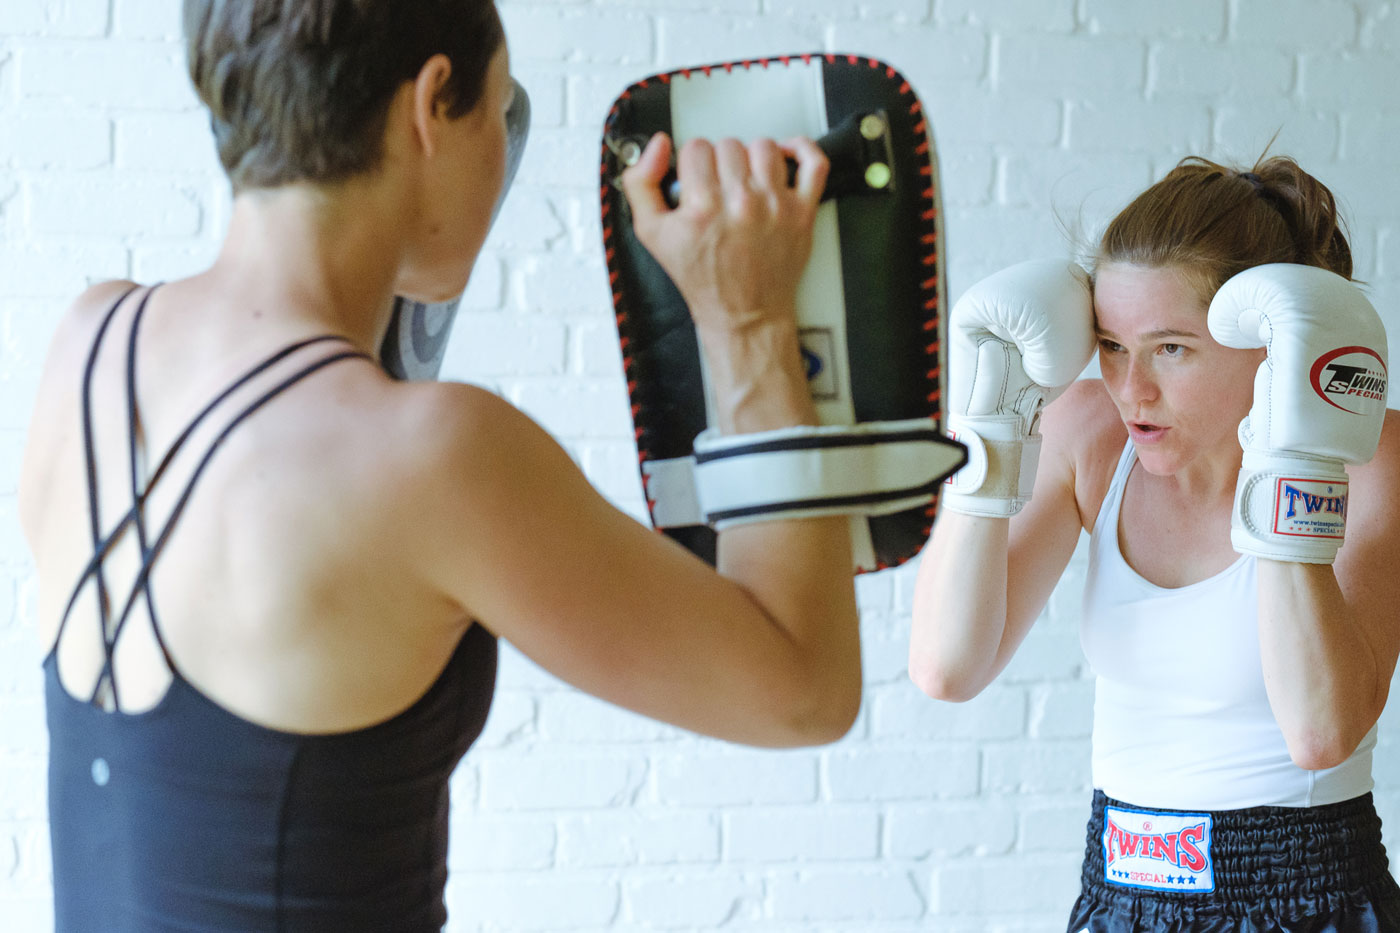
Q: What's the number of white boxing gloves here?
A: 2